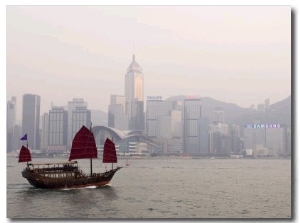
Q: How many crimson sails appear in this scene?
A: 3